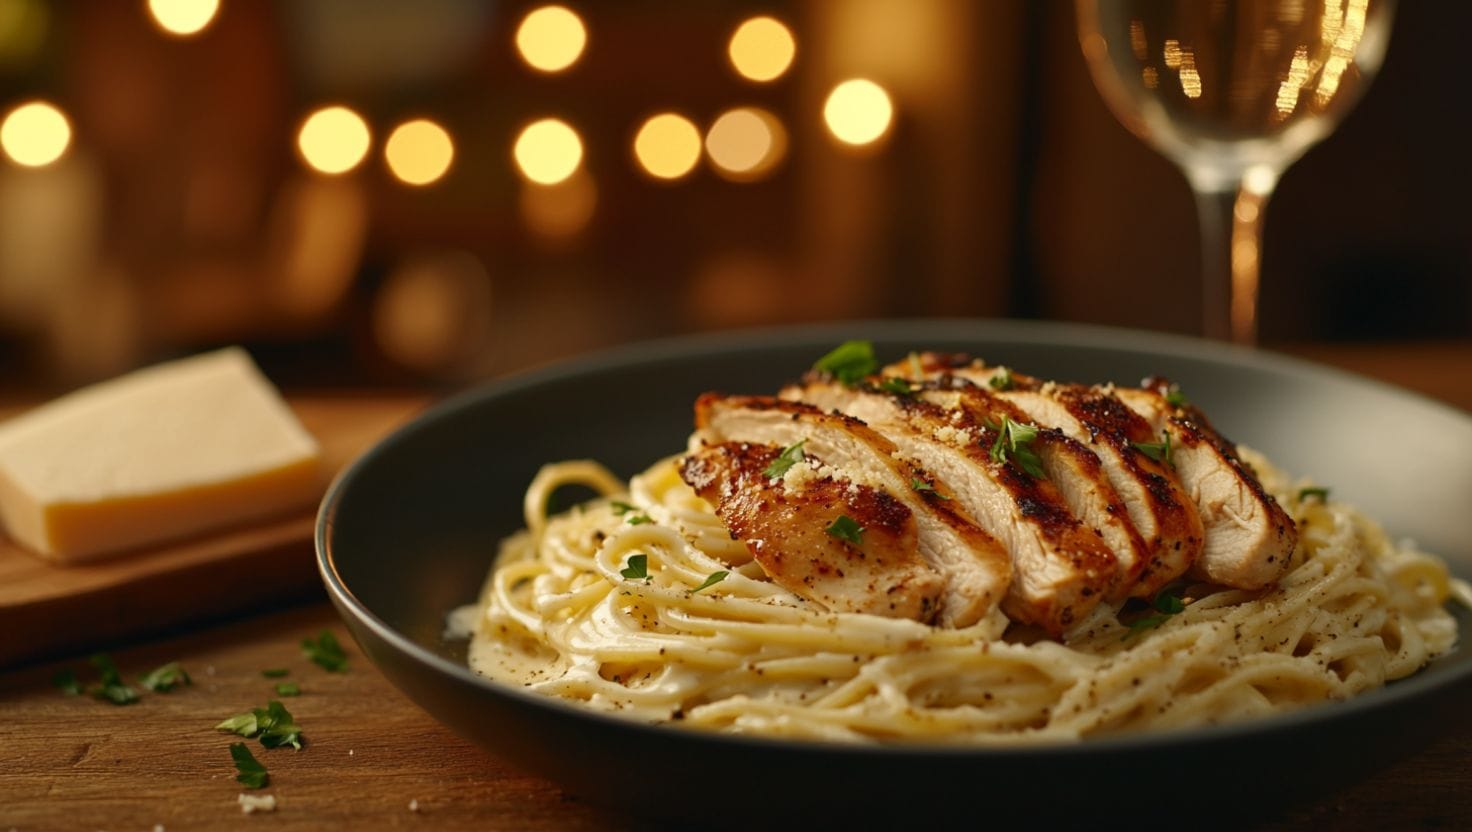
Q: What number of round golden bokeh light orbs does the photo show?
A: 10